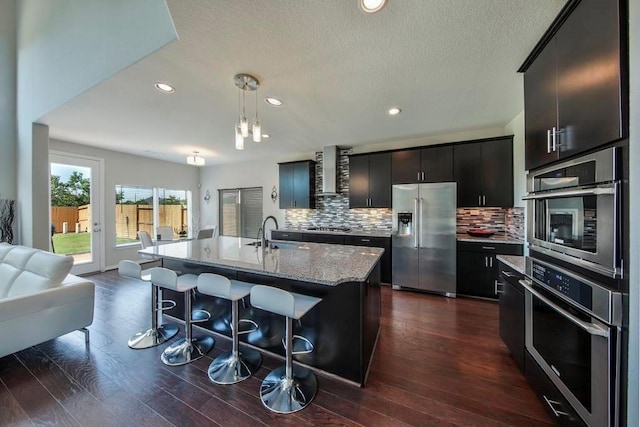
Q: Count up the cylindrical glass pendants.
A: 3